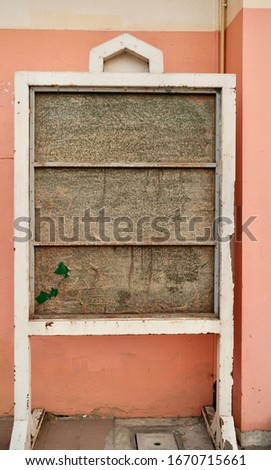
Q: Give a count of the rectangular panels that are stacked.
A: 3